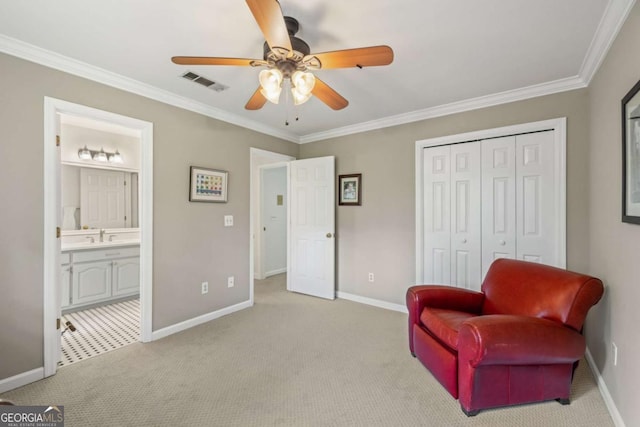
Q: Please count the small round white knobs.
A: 2